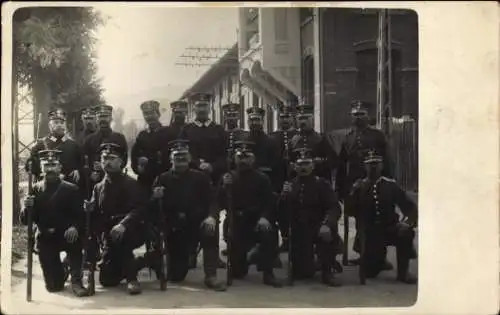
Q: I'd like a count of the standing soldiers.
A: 11